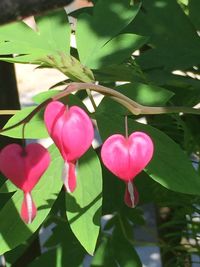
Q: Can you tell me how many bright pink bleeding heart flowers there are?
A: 3